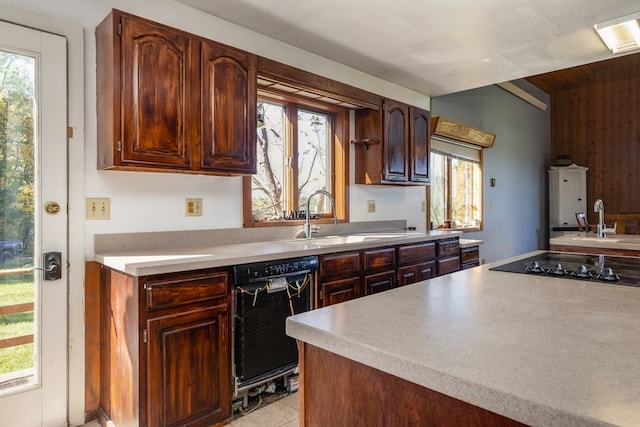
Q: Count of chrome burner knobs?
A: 4